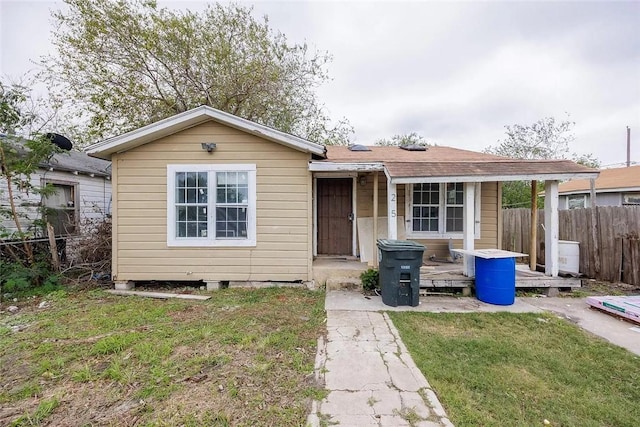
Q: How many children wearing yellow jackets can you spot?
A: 0